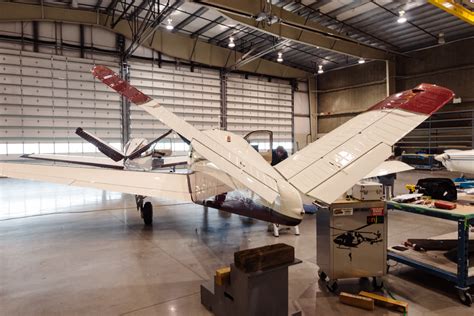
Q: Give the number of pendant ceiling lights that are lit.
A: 6